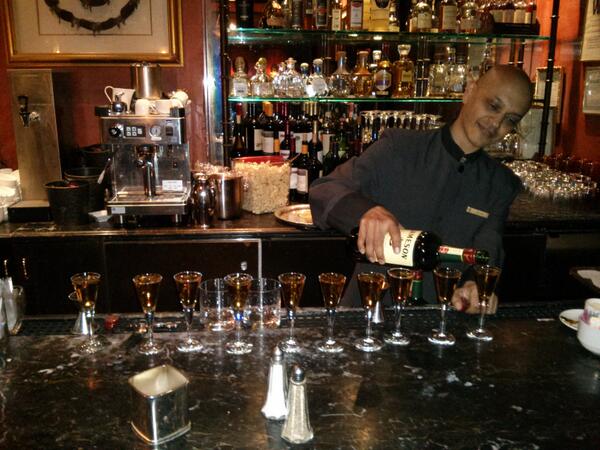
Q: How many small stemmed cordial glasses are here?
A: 10